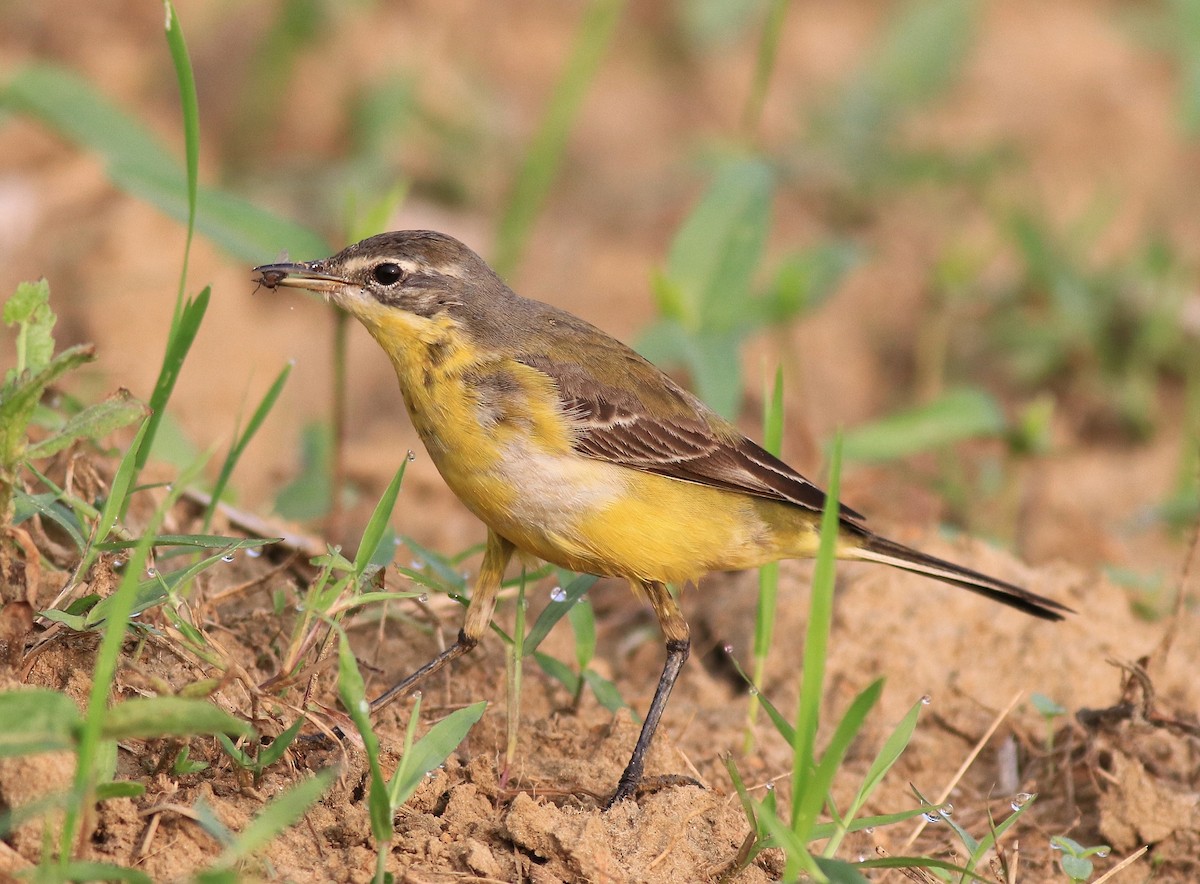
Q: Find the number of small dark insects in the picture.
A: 1